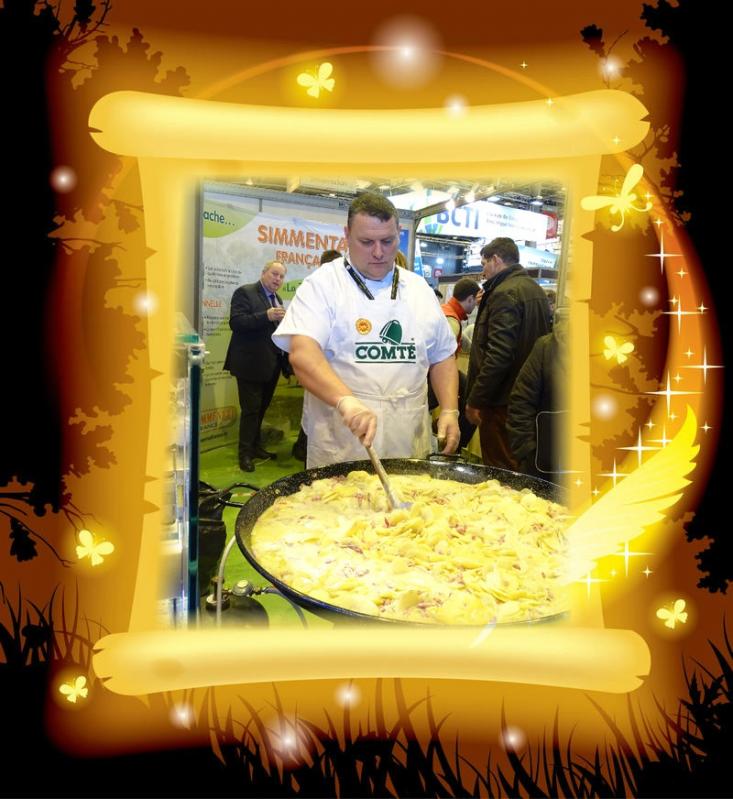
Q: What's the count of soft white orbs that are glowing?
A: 11